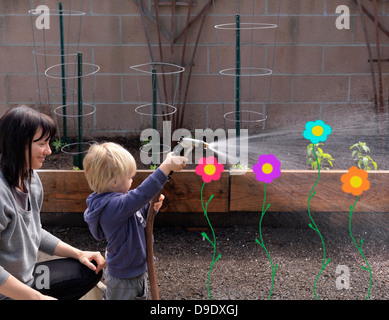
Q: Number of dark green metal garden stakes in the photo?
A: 4